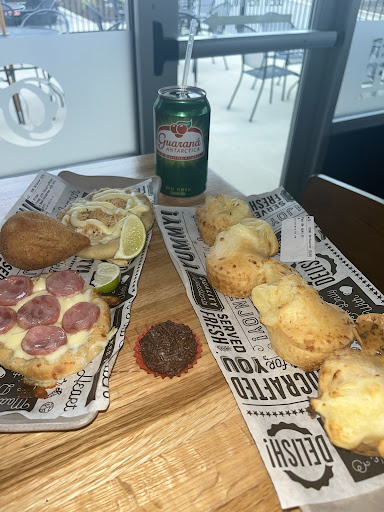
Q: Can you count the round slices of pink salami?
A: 6